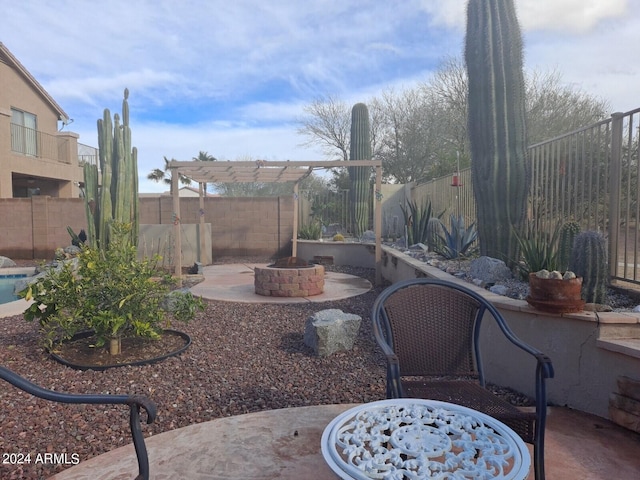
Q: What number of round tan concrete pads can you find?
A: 2